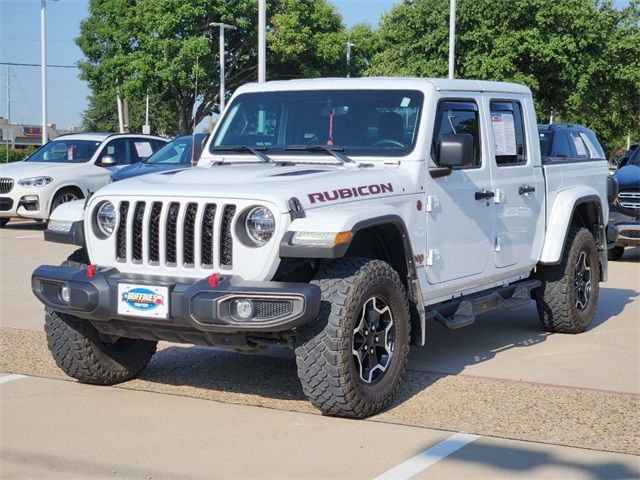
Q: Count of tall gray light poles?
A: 5